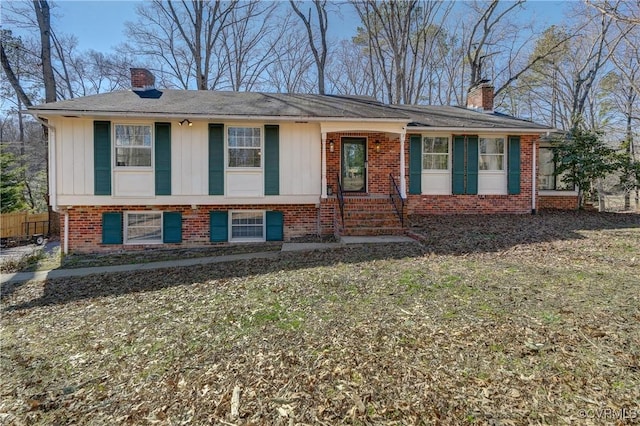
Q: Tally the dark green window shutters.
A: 12